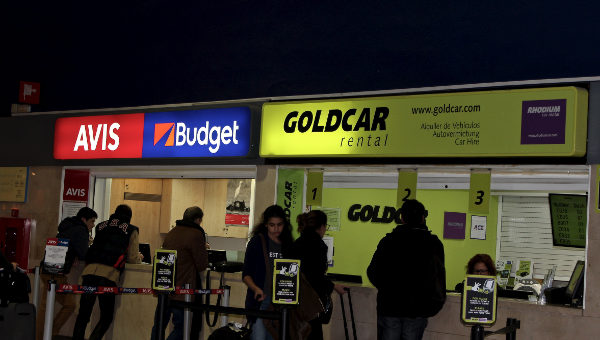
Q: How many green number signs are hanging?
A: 3